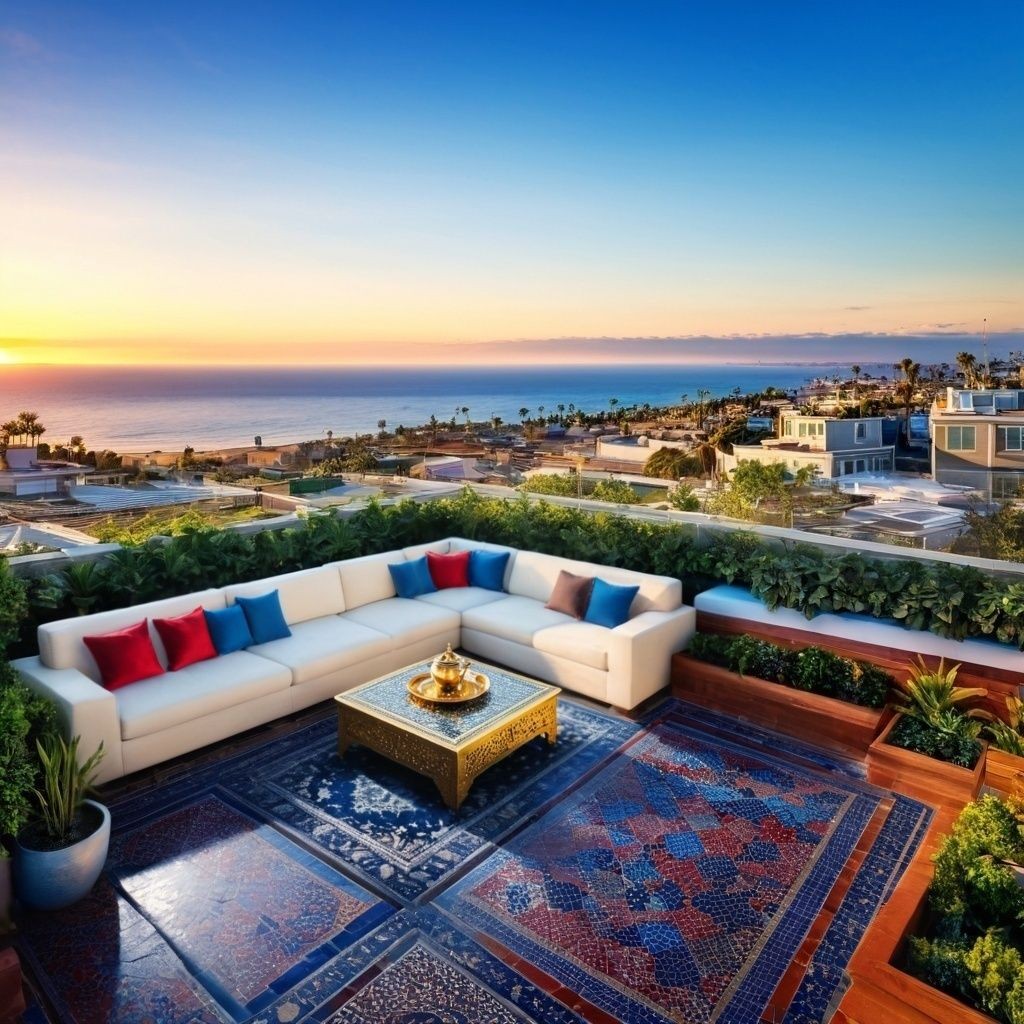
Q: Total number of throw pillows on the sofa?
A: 9